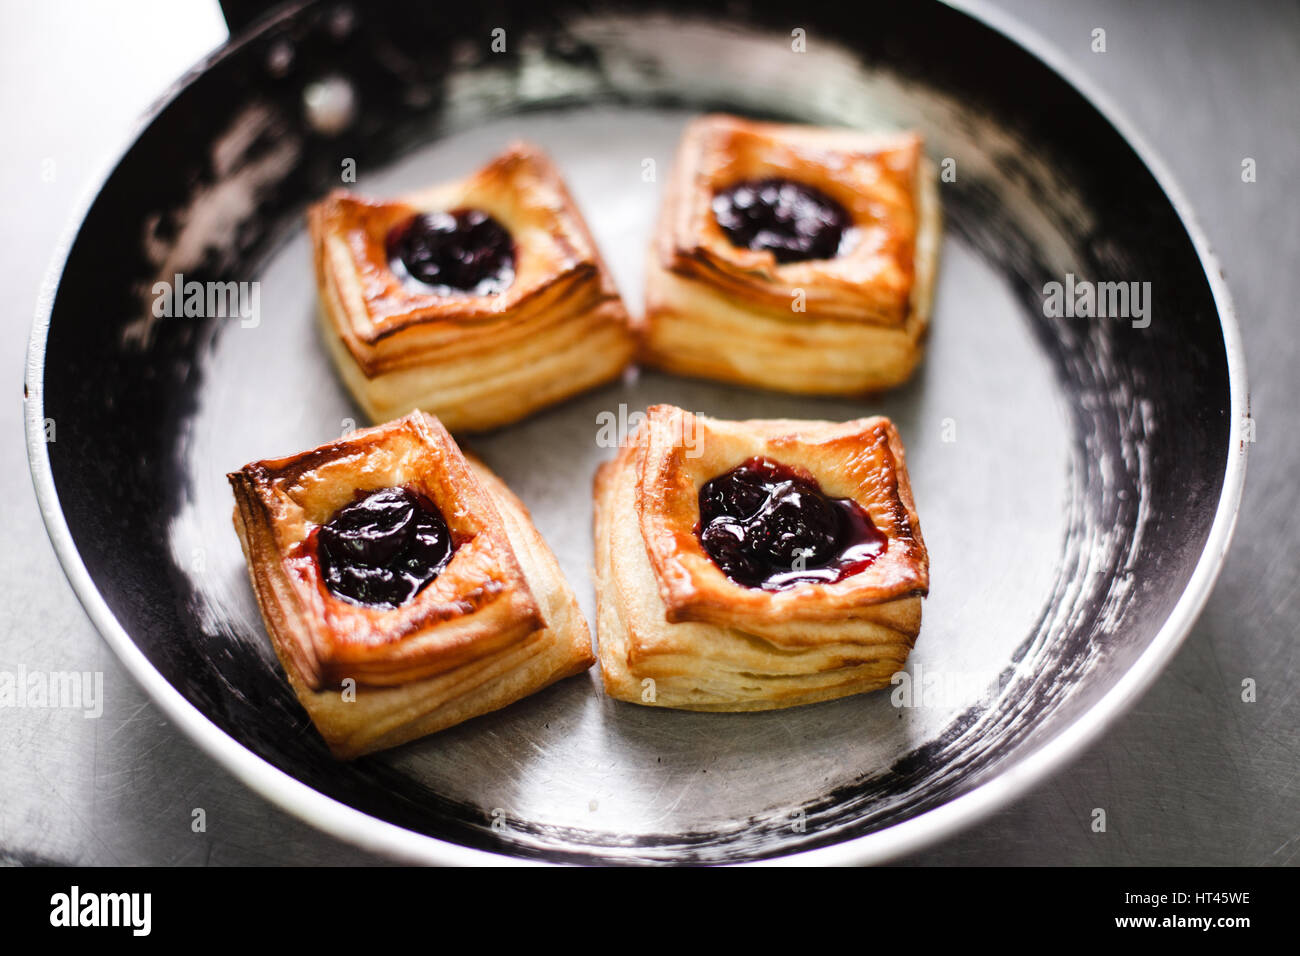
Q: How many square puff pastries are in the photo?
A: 4